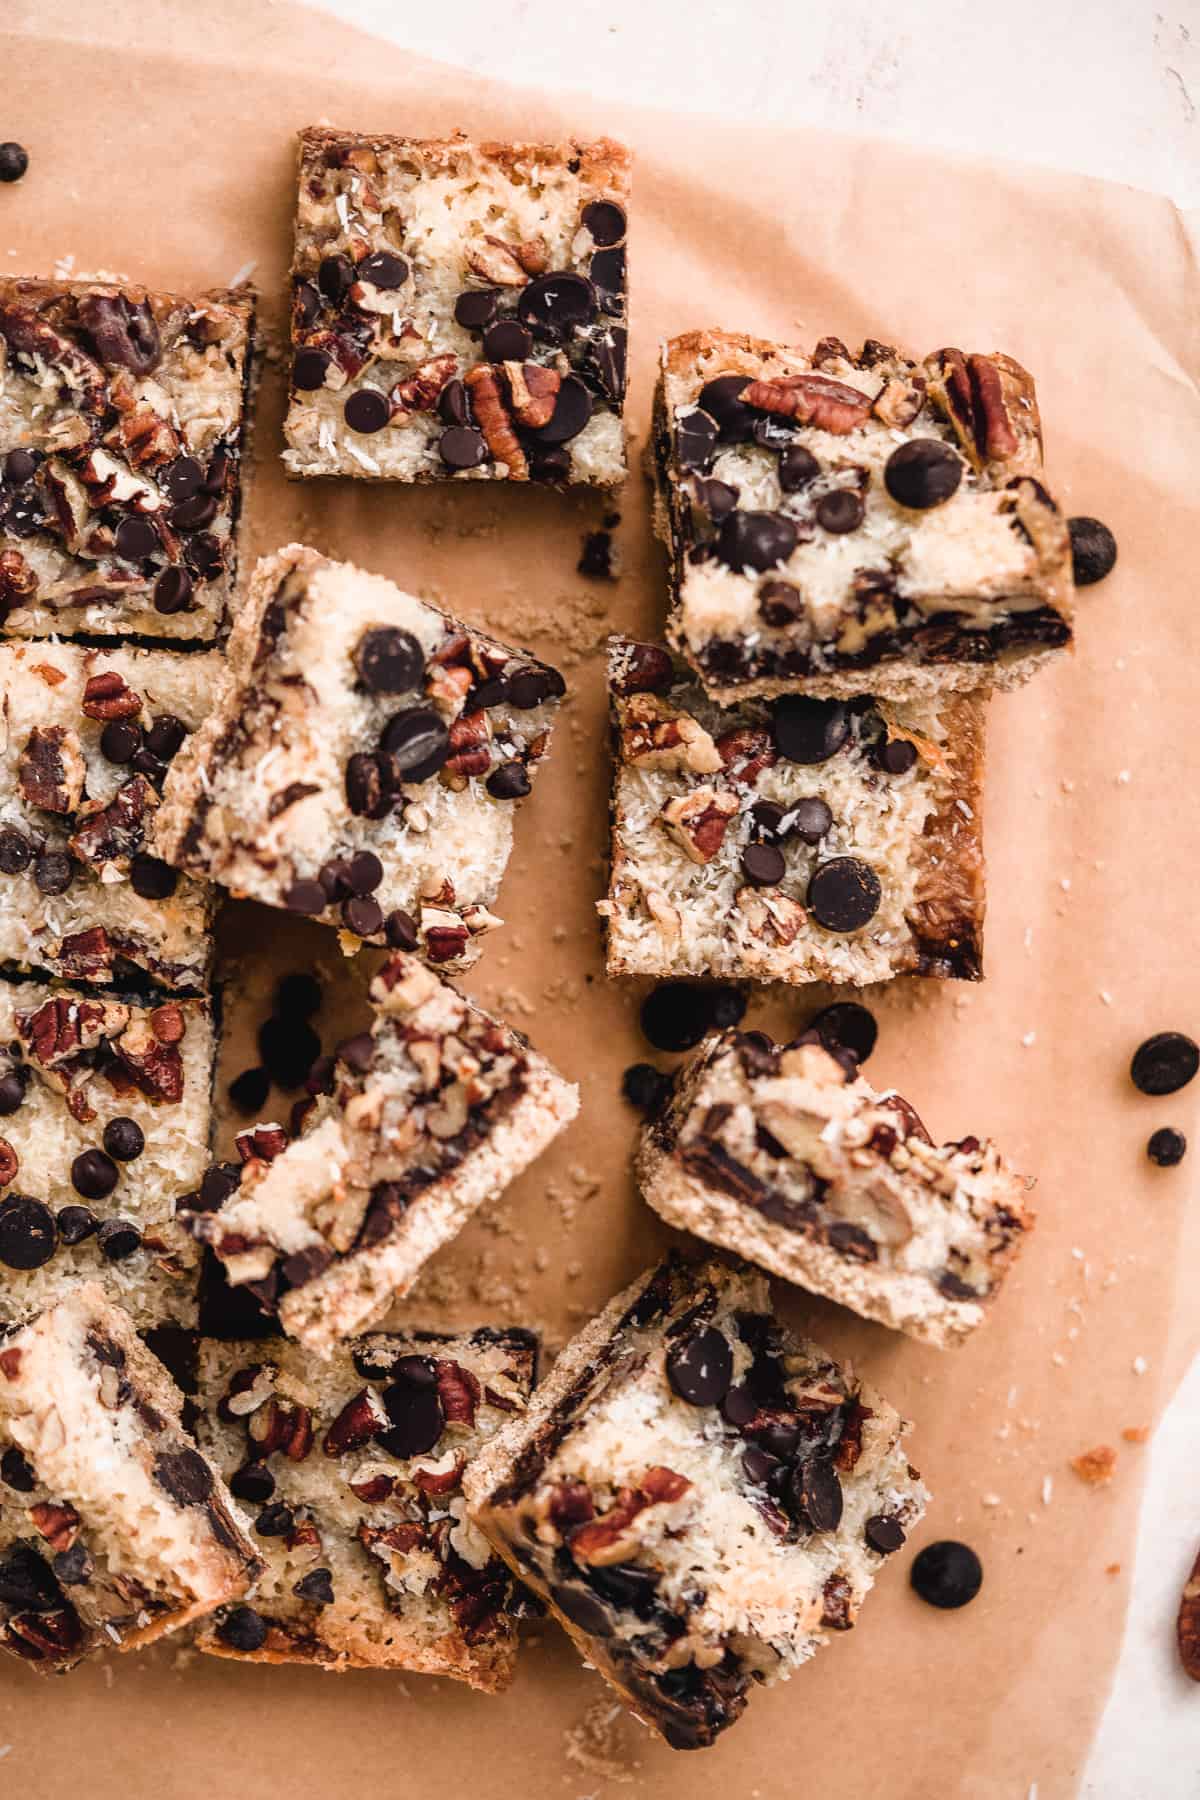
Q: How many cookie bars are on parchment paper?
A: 12